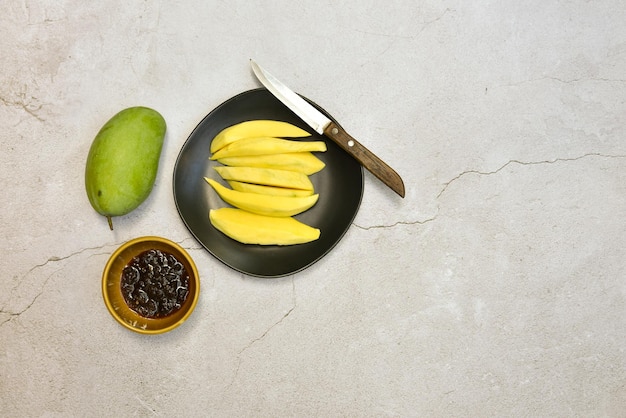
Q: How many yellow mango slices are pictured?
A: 7